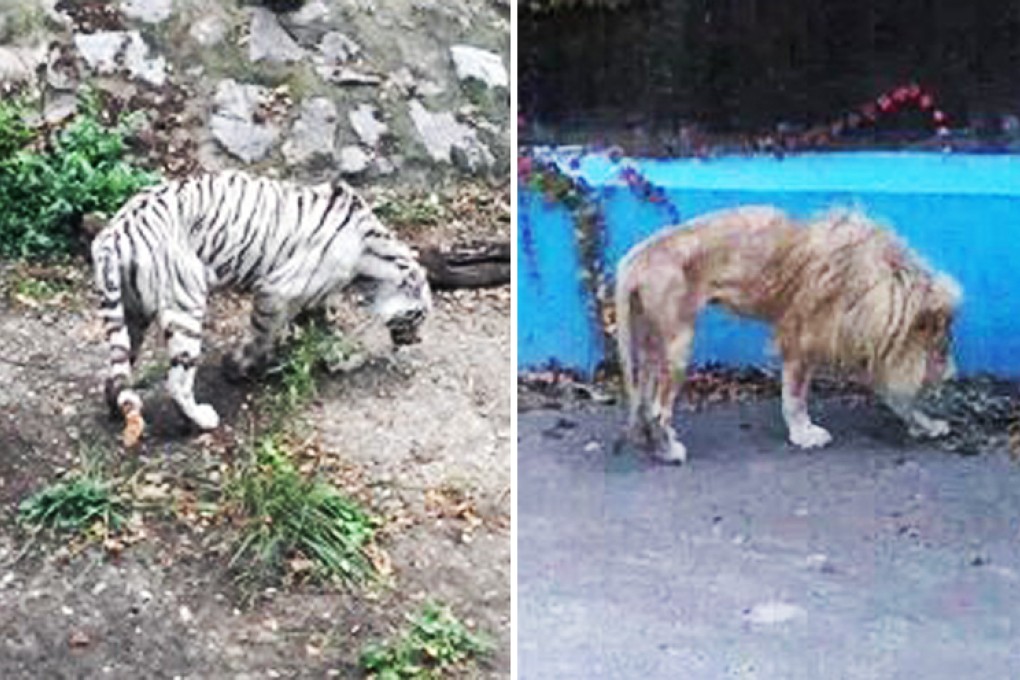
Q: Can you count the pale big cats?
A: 2